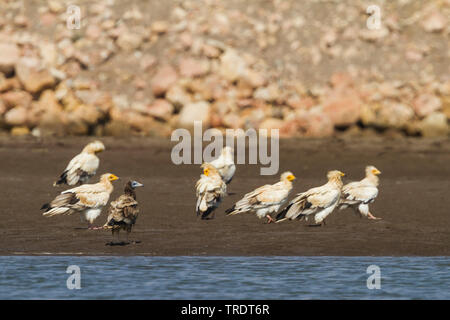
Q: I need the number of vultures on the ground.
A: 8